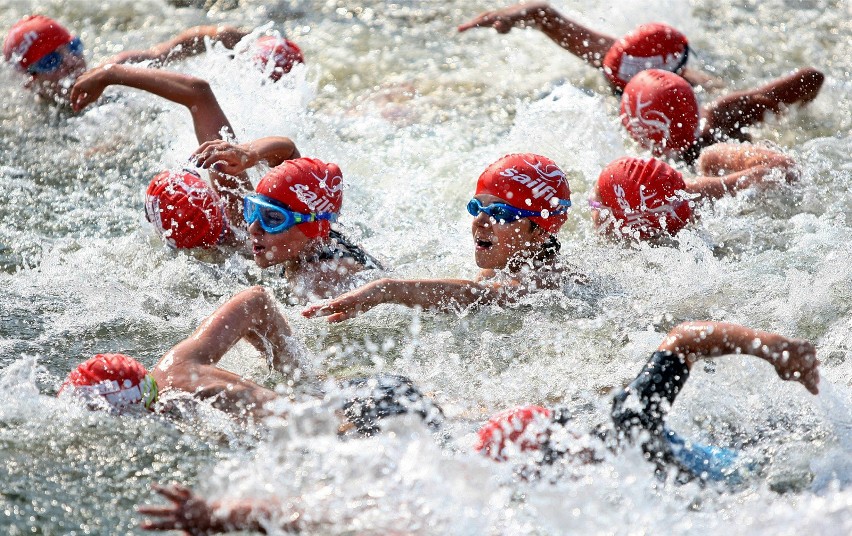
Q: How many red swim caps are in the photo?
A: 10